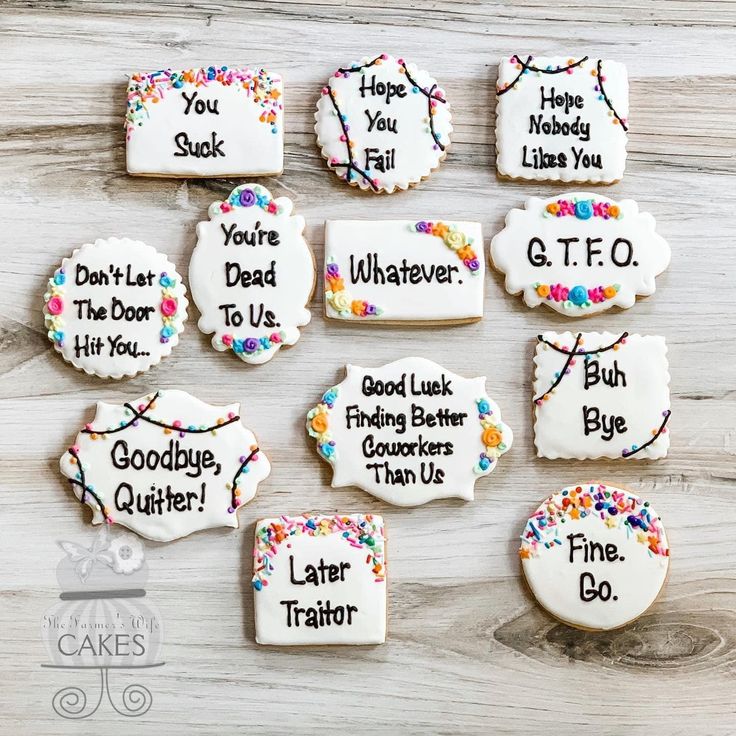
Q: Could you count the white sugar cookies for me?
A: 12